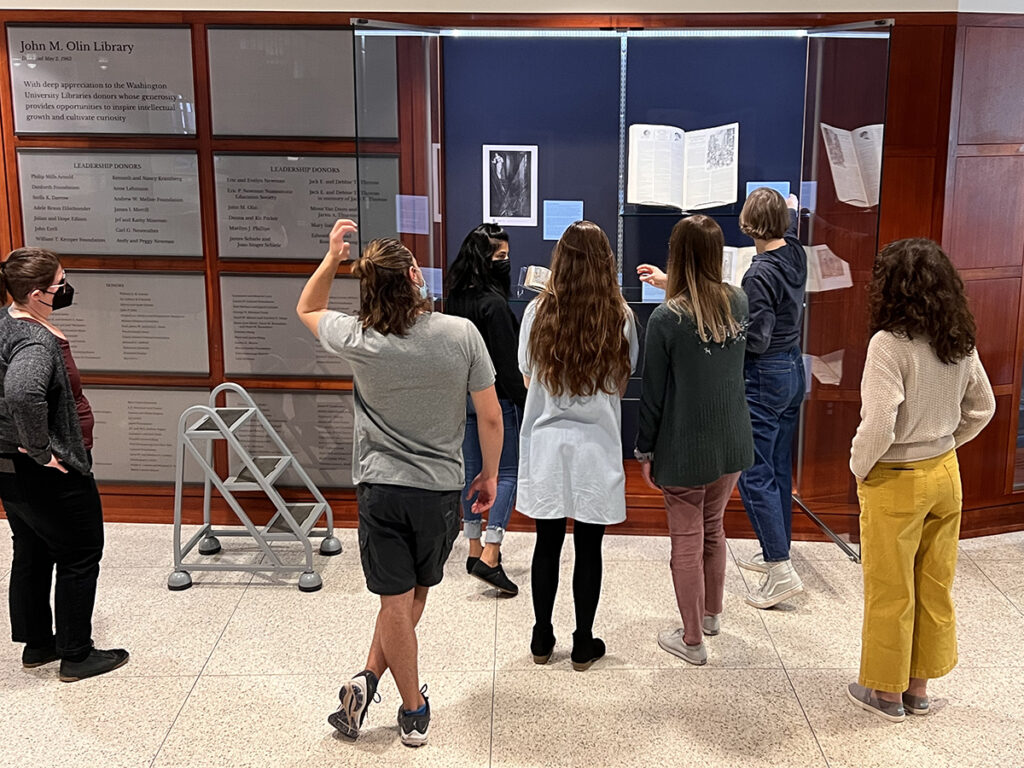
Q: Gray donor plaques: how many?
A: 8